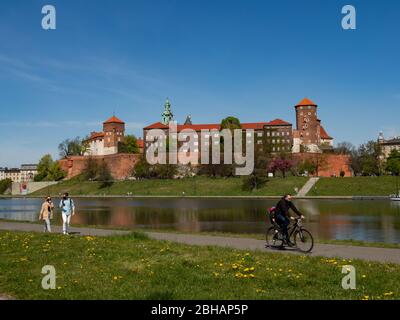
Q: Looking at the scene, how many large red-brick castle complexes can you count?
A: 1